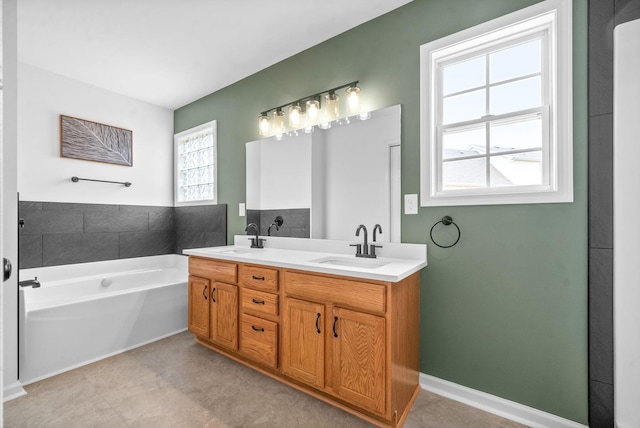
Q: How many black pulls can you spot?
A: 7